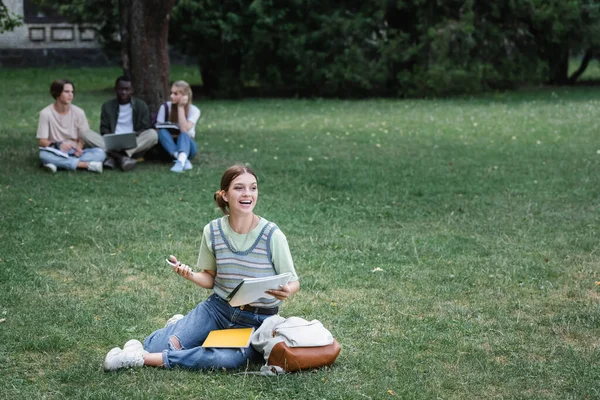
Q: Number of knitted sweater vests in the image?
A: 1